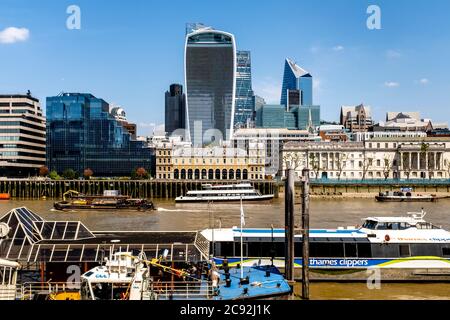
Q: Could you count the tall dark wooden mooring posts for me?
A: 2